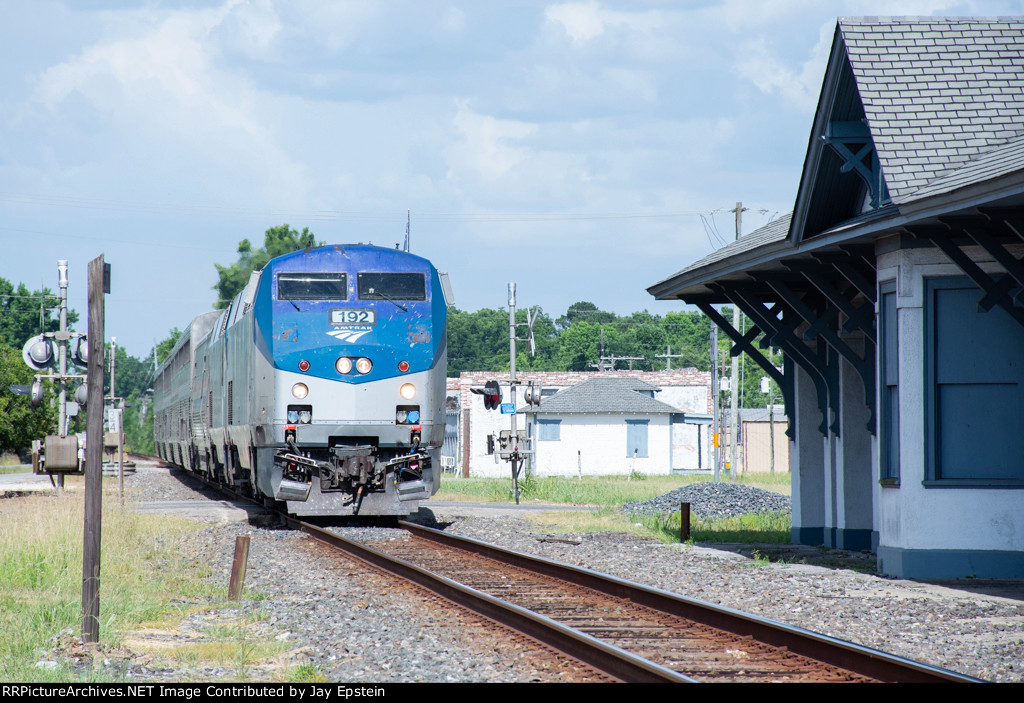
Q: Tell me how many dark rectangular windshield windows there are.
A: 2